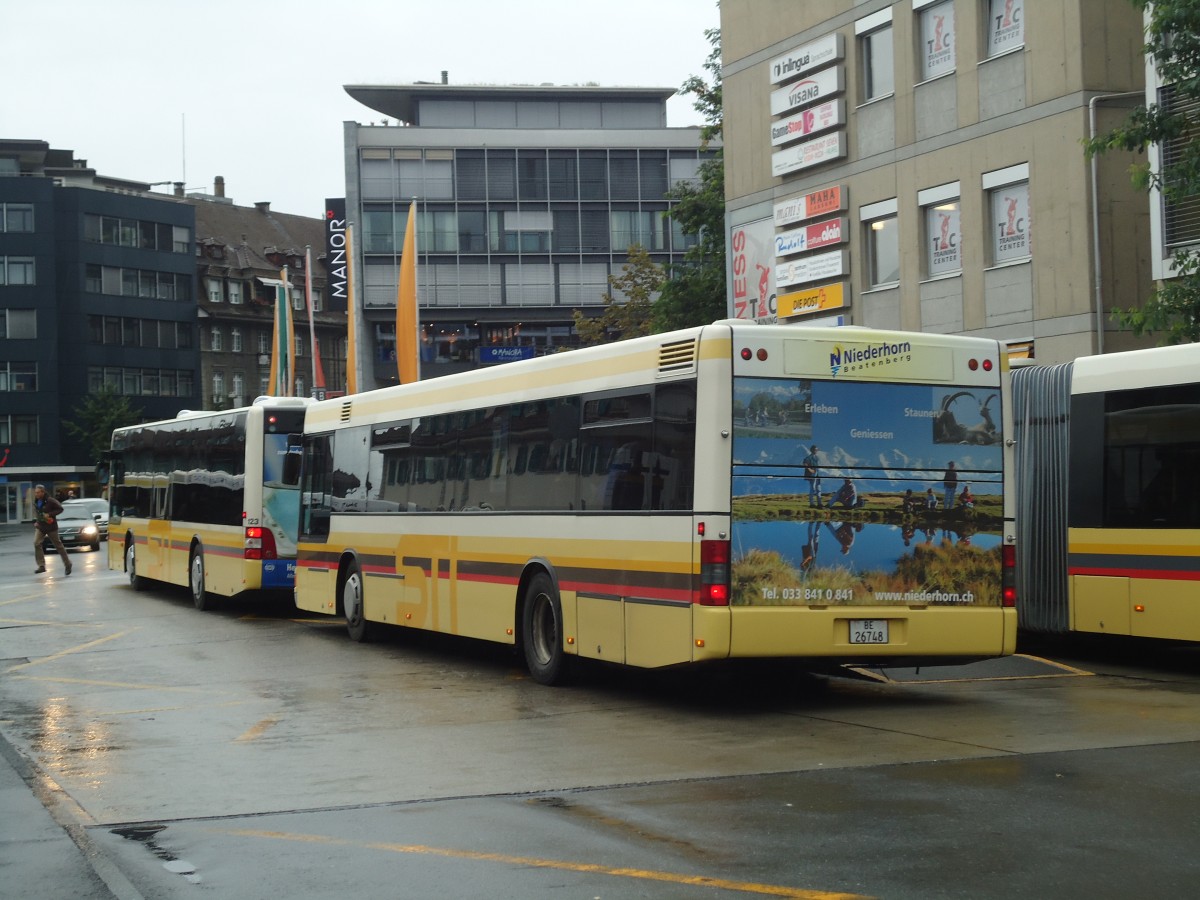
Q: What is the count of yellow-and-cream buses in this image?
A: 3